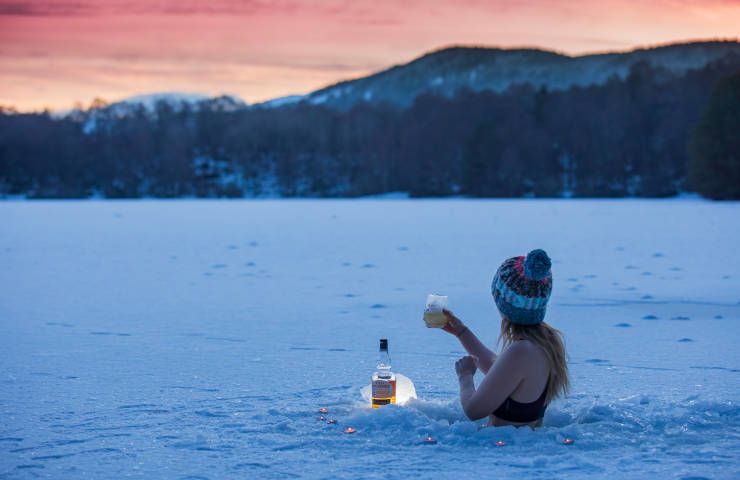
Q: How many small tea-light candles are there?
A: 7